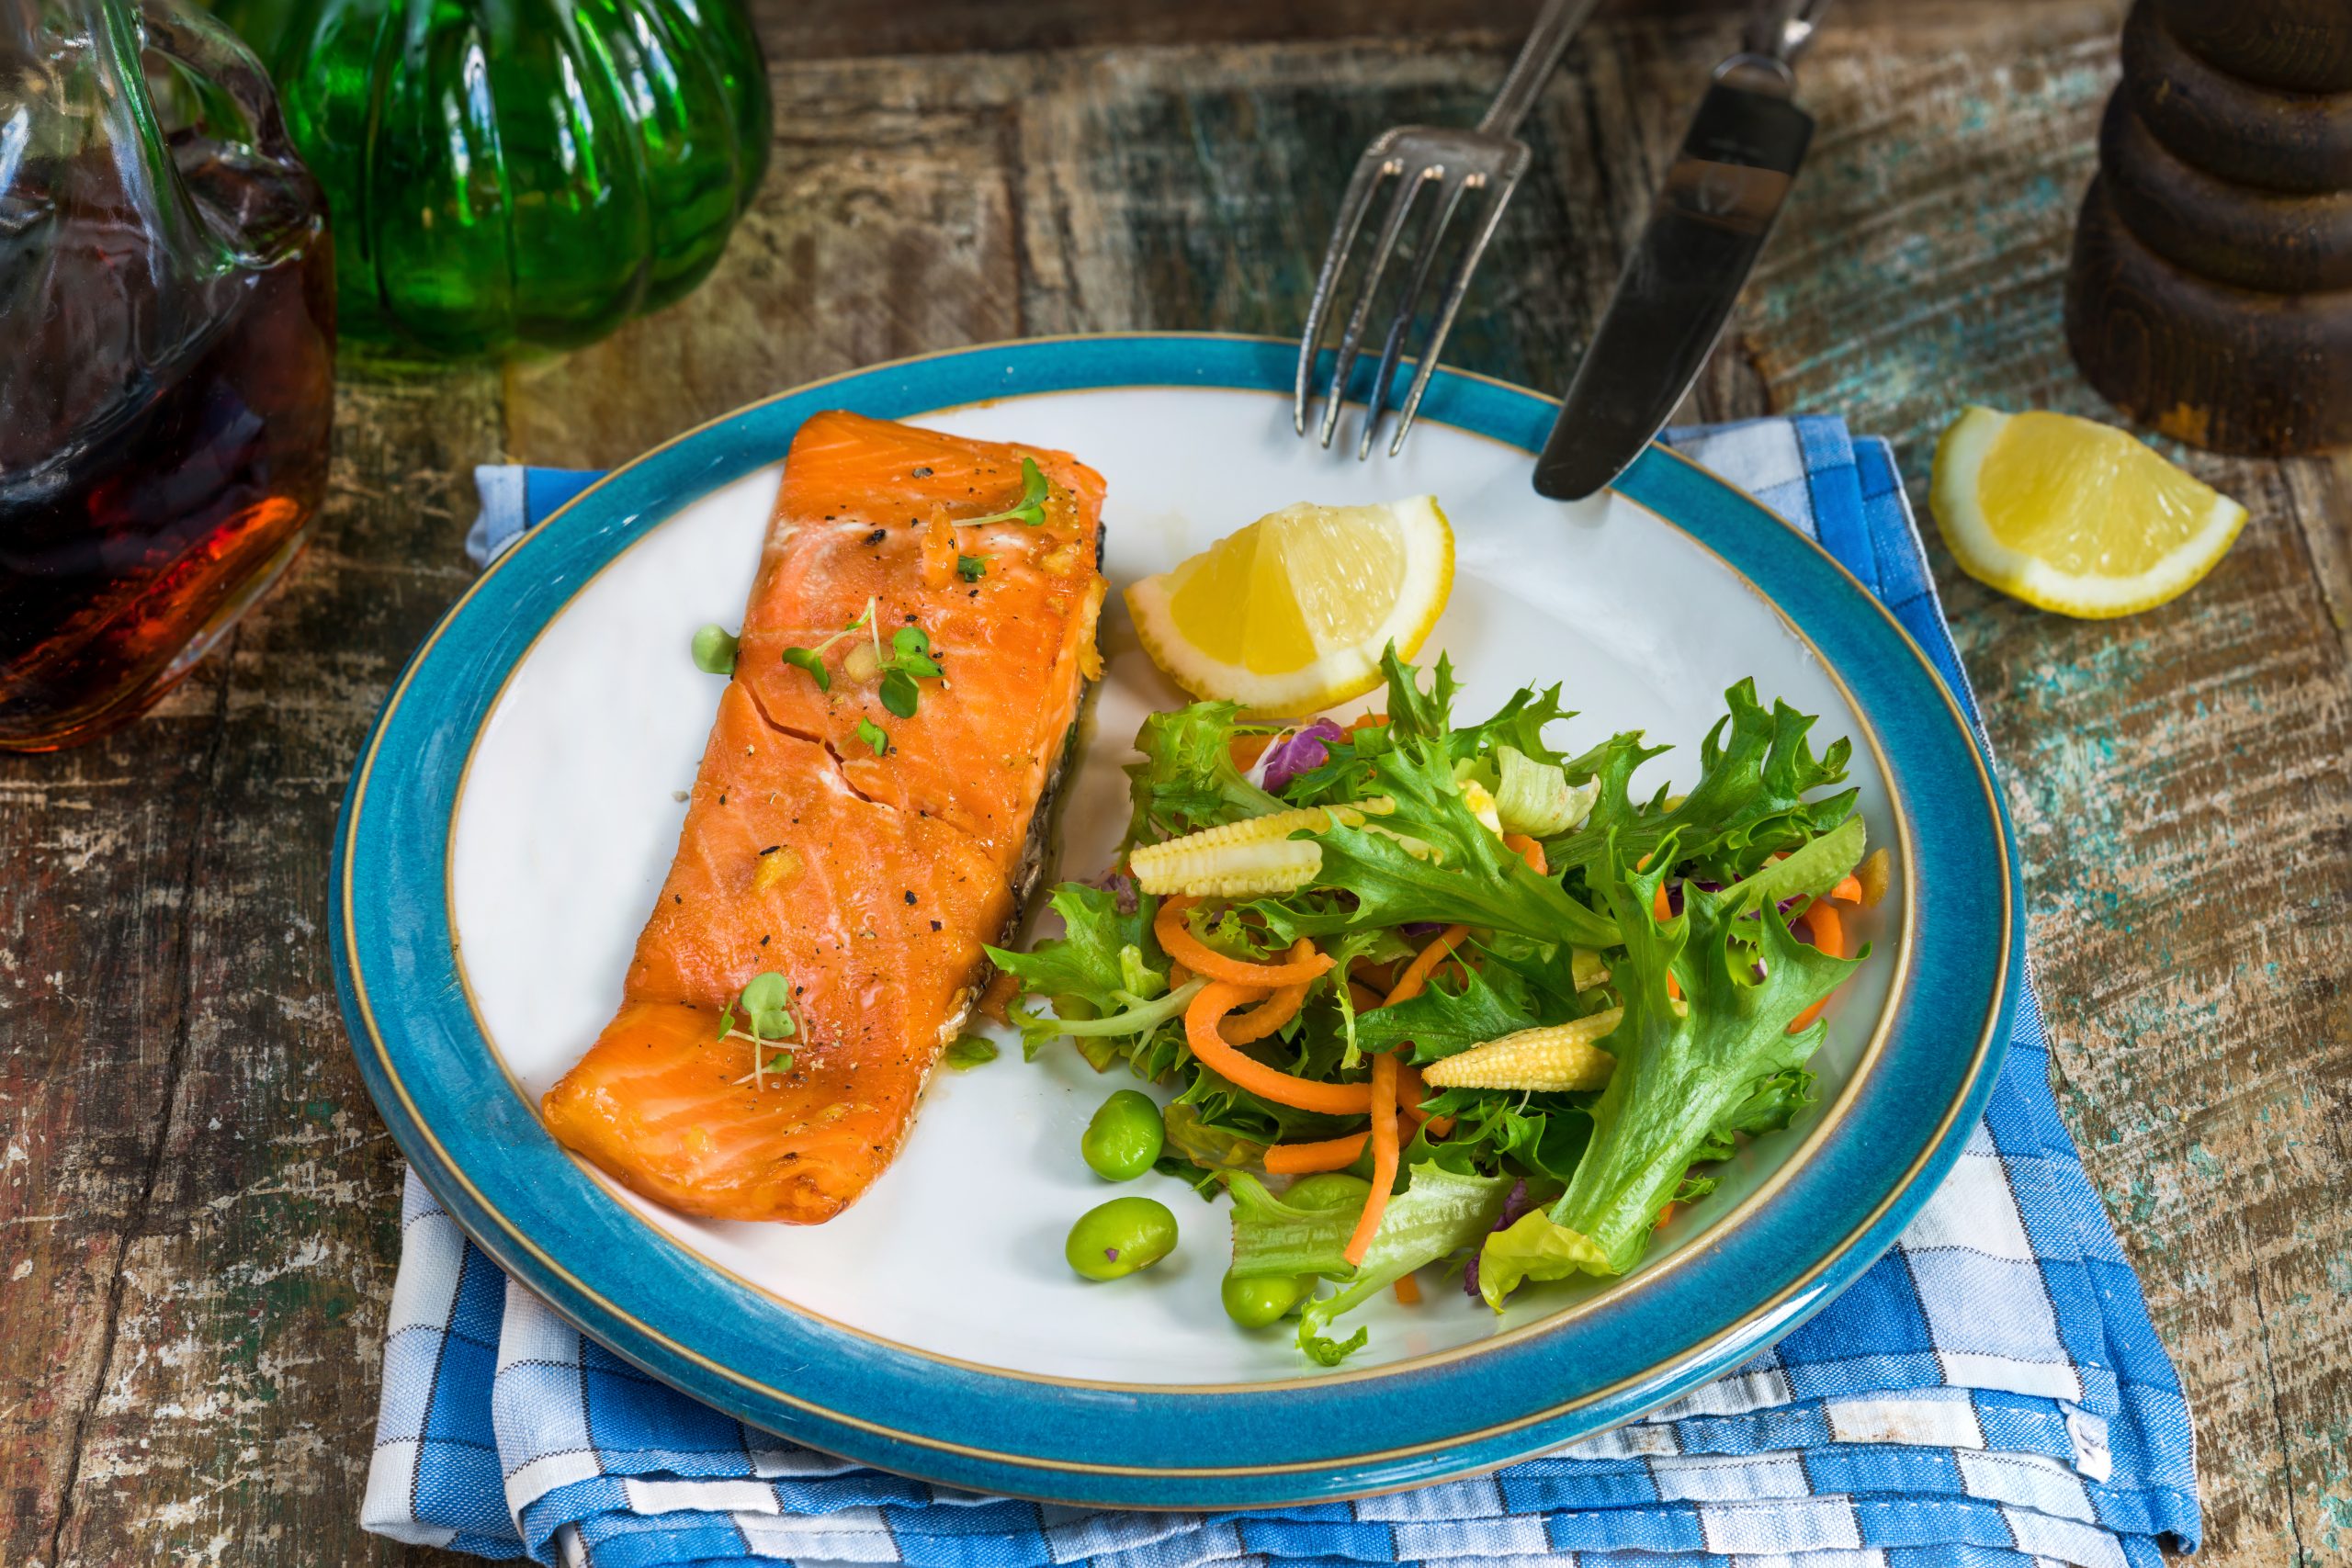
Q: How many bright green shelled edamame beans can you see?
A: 4